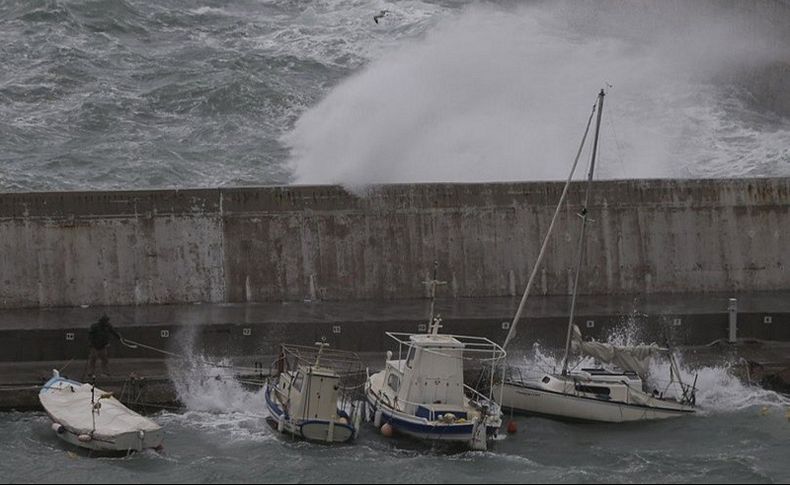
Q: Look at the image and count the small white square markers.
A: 9